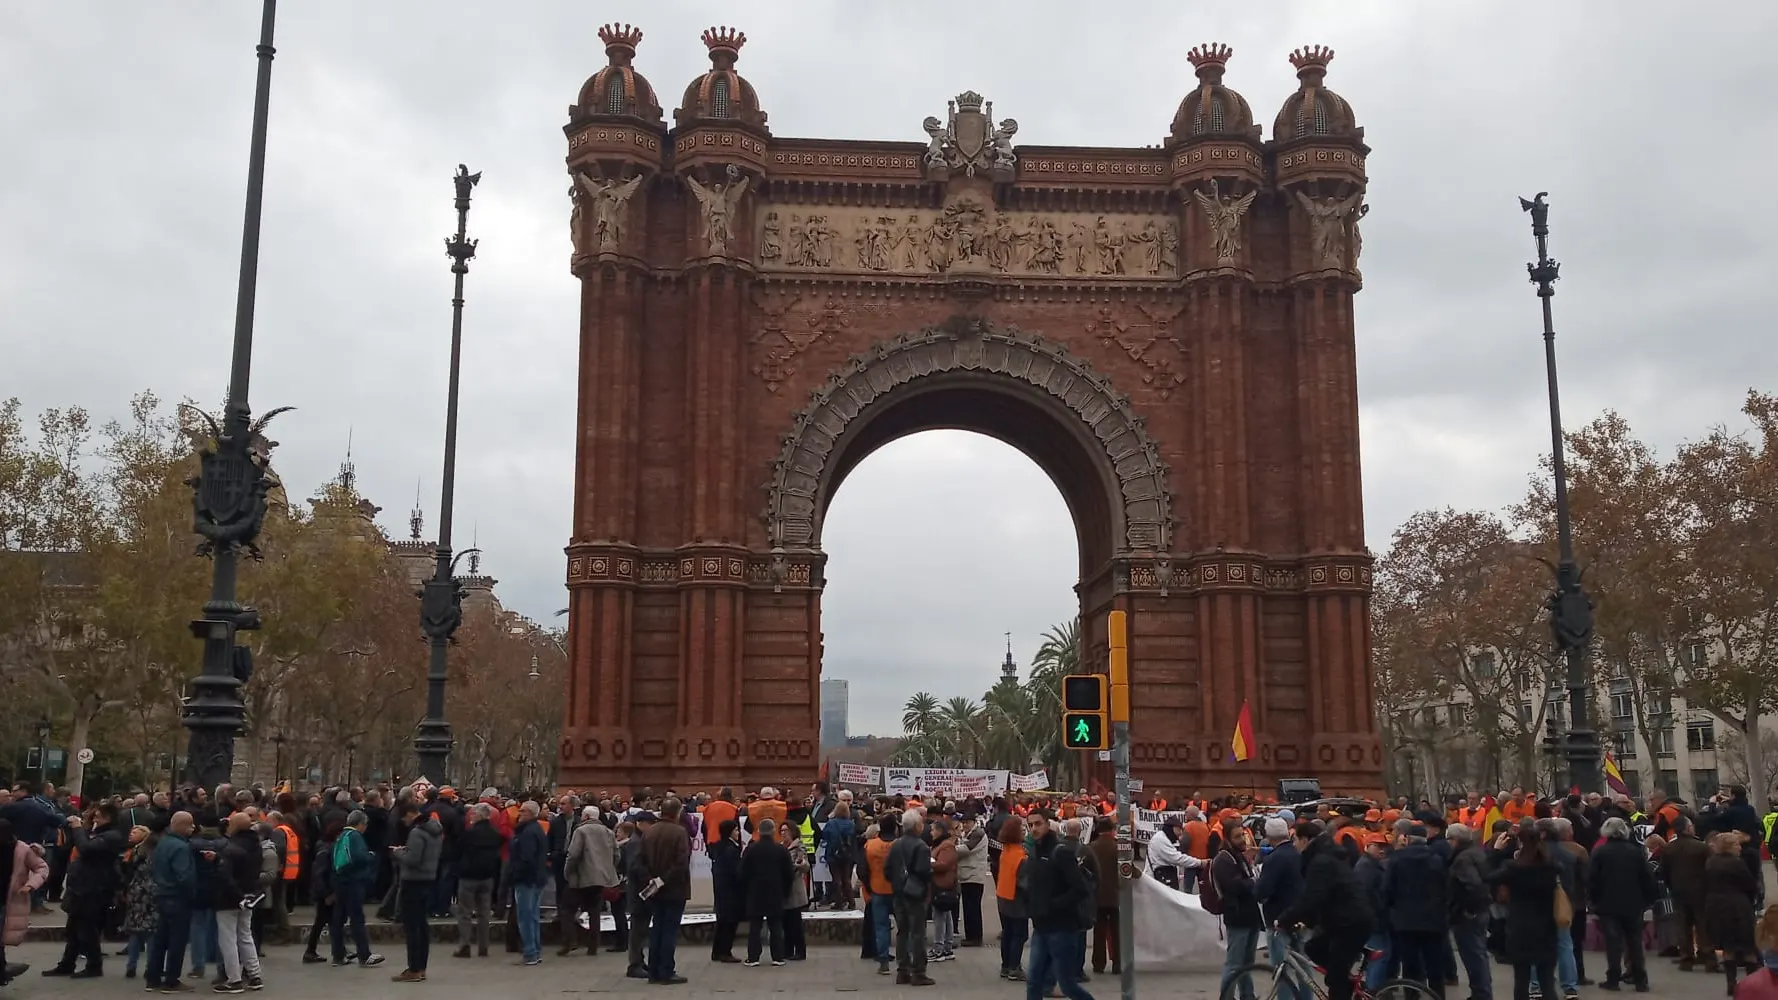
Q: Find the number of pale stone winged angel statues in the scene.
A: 4